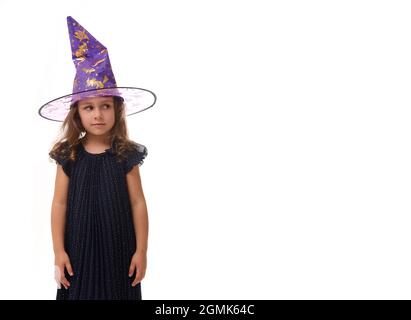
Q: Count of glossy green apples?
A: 0